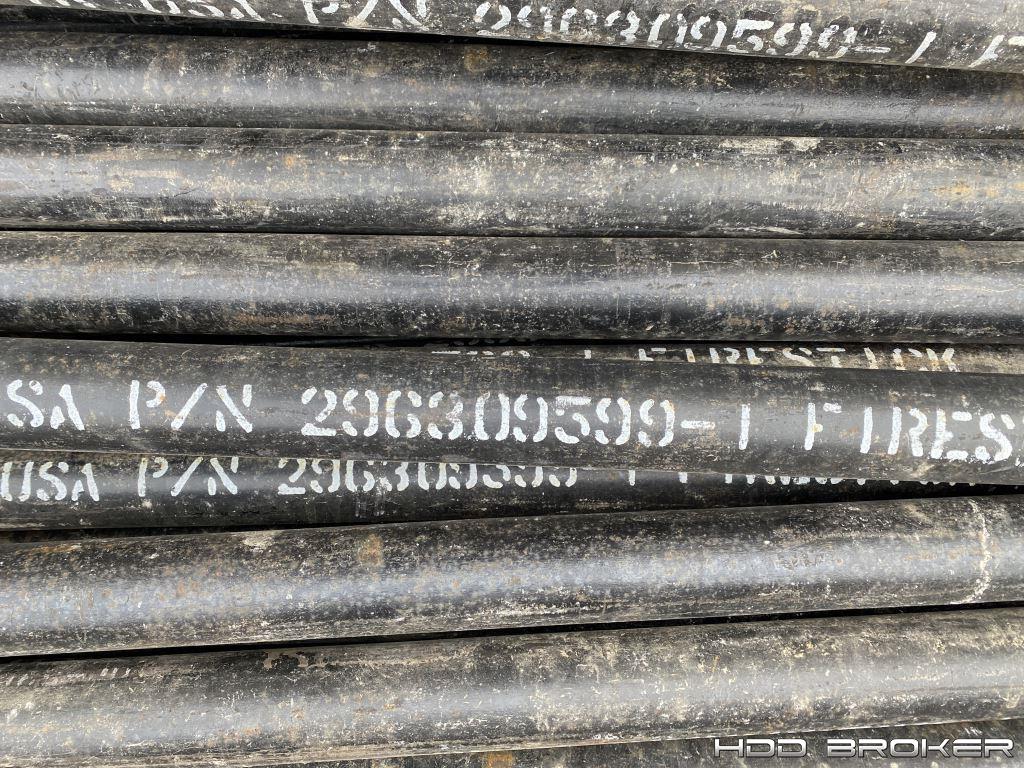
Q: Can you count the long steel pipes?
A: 10